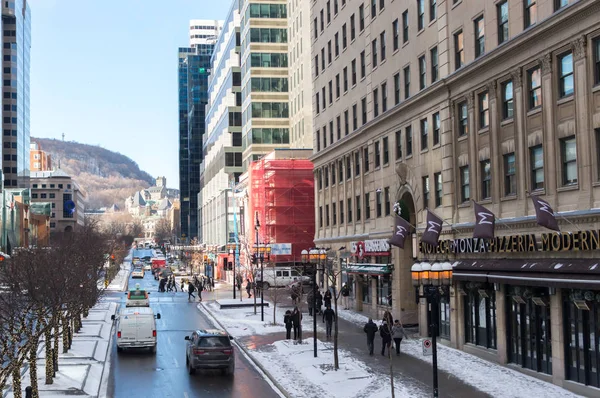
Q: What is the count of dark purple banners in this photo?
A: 4